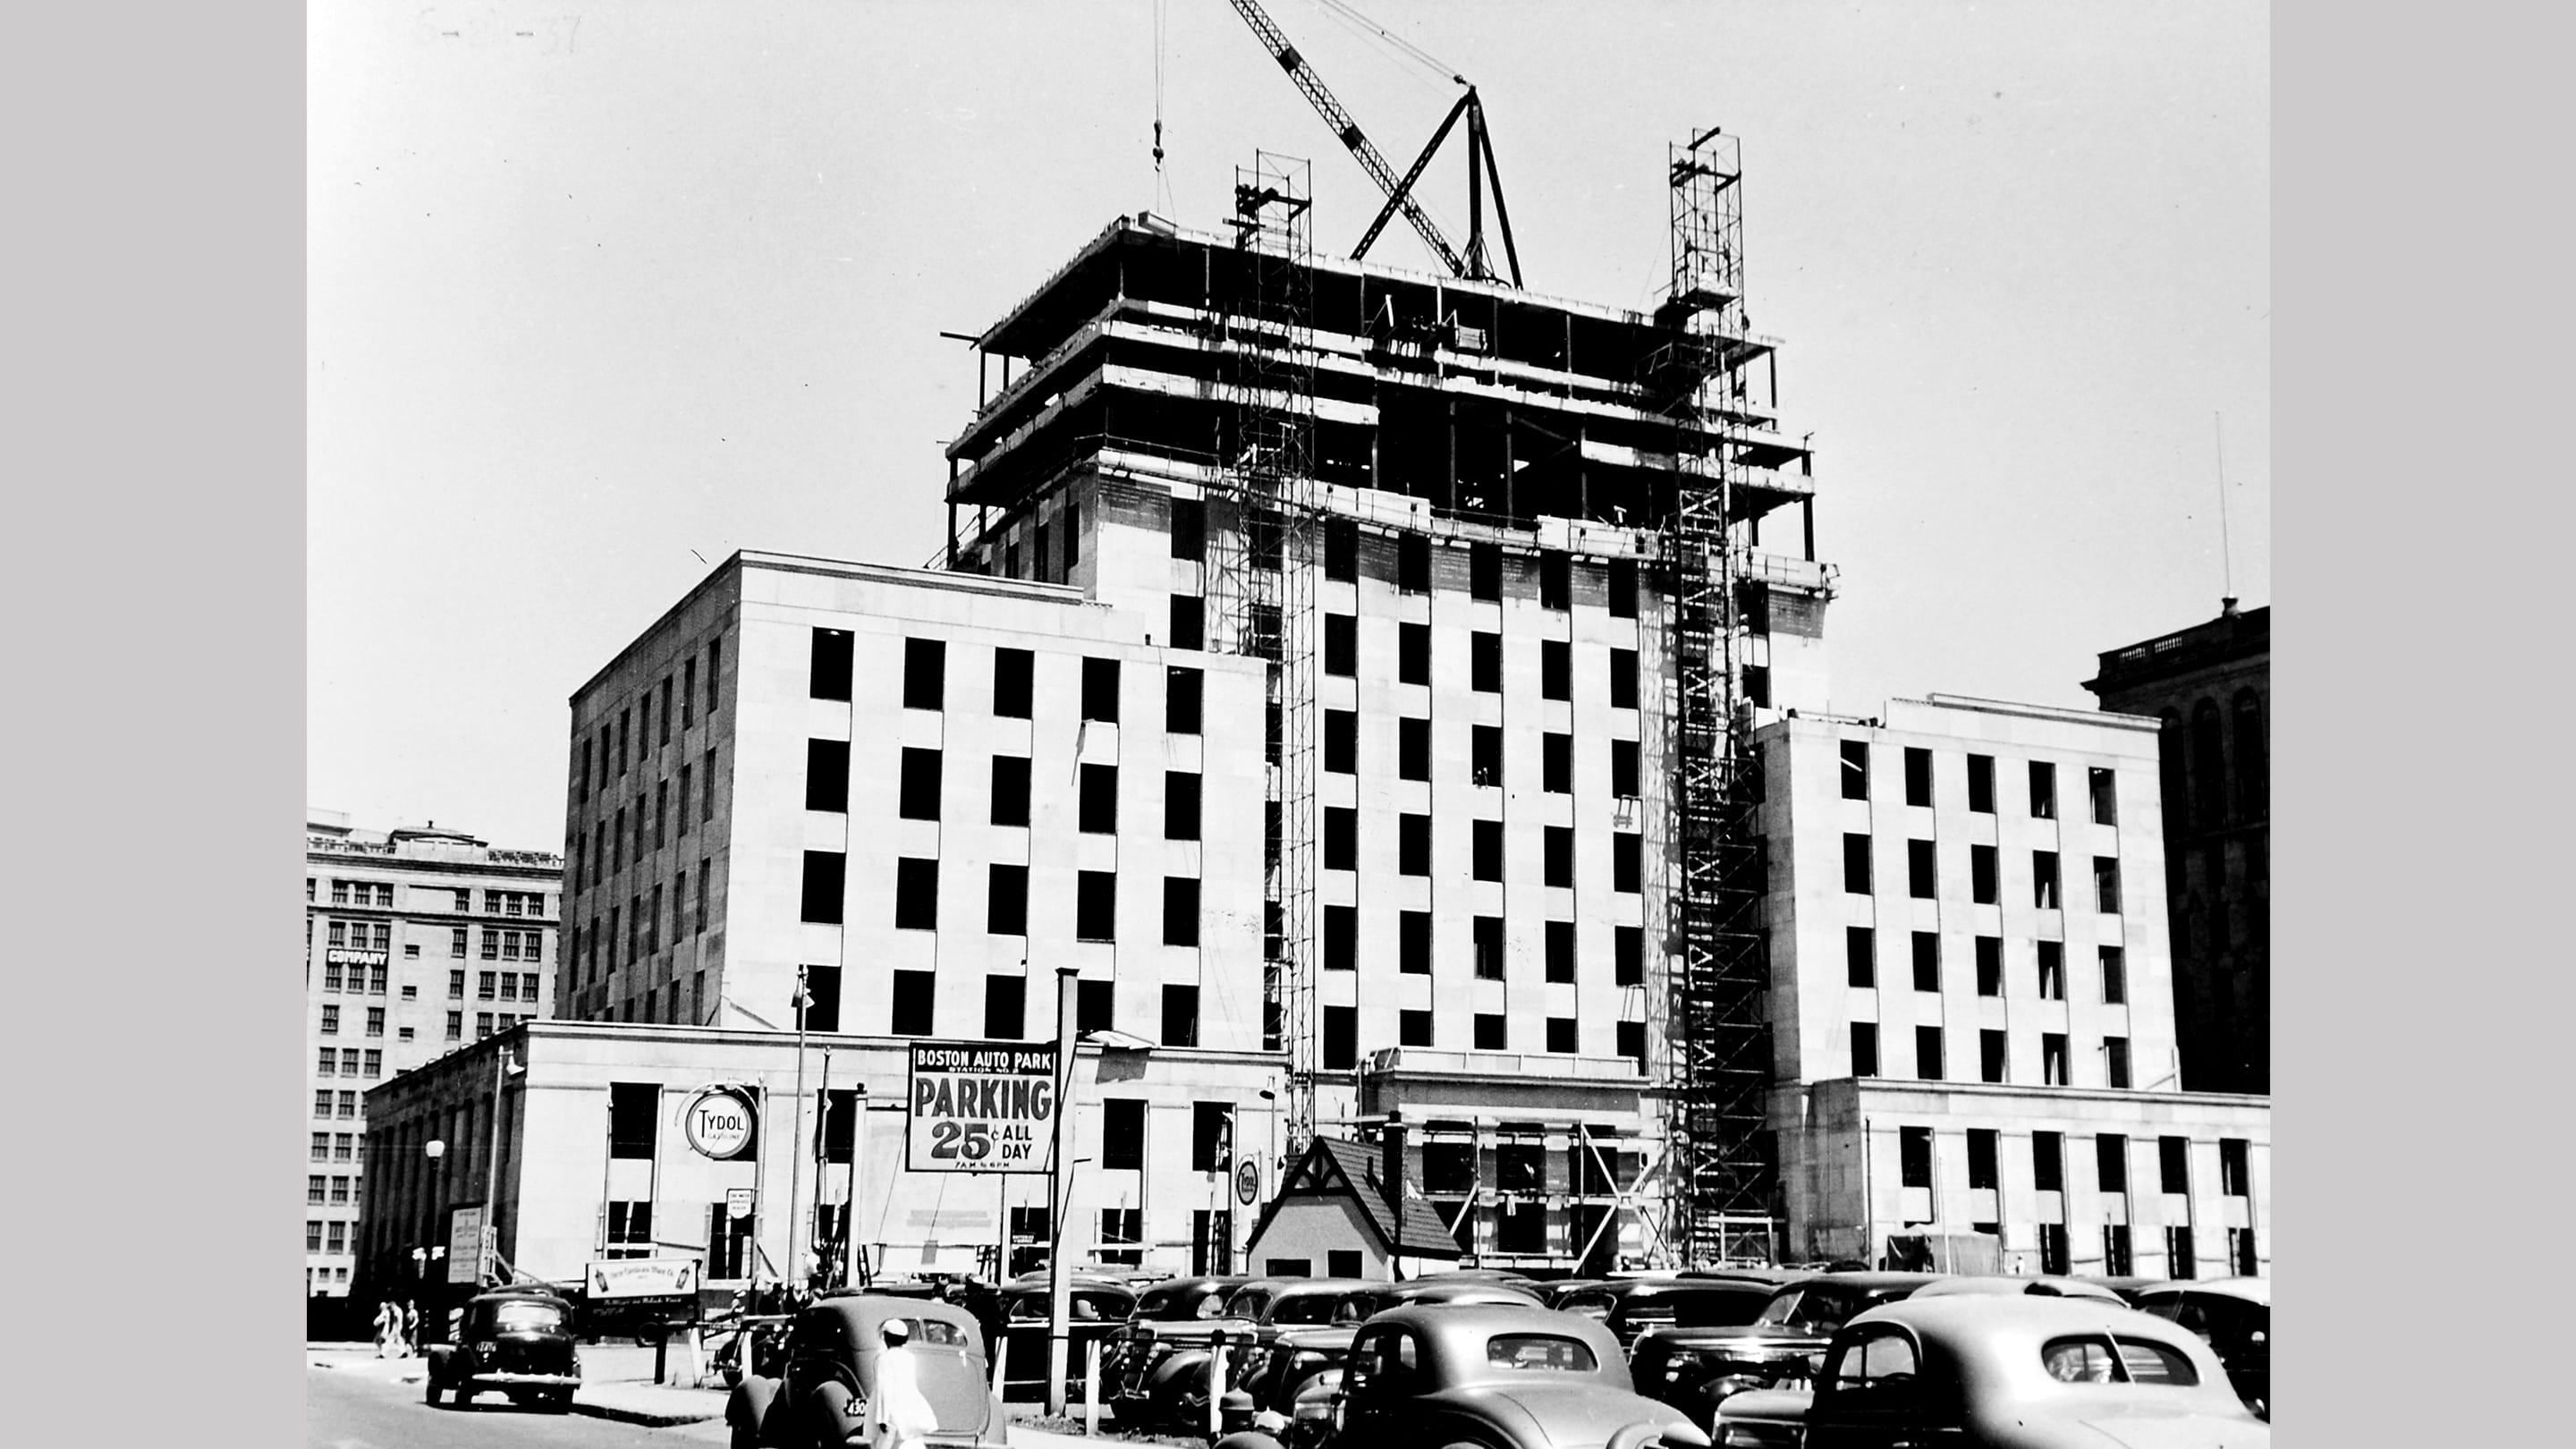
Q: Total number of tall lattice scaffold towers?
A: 2